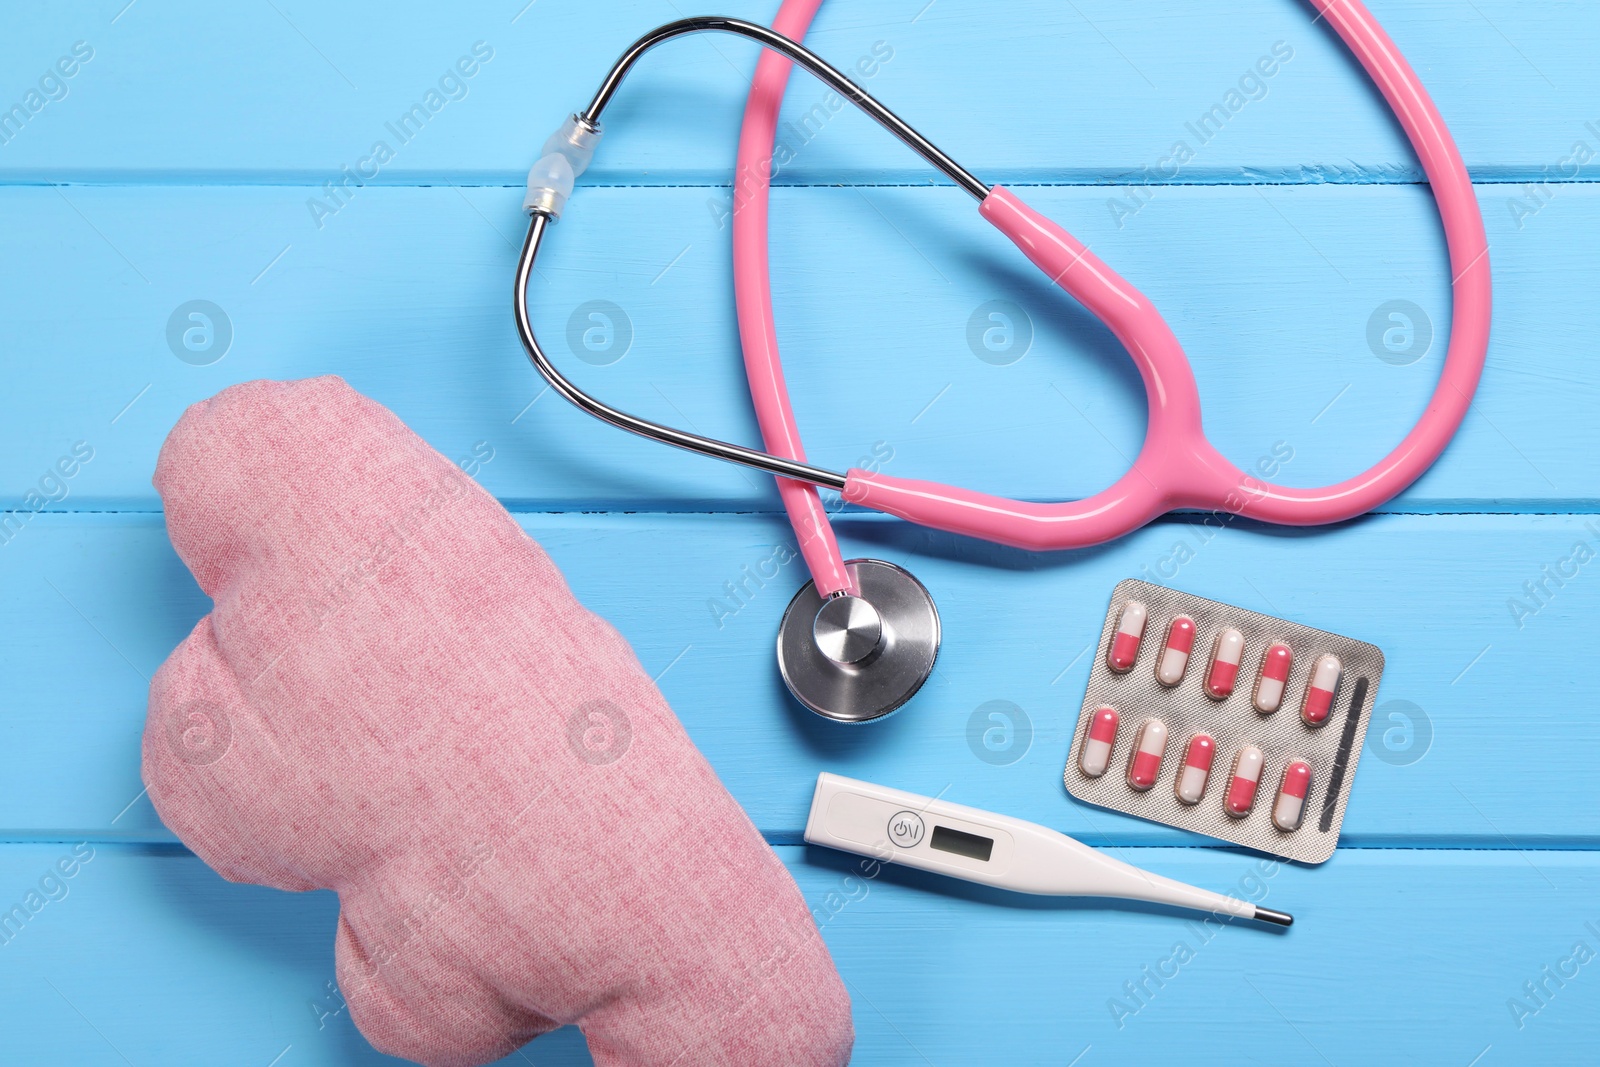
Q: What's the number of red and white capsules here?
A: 10